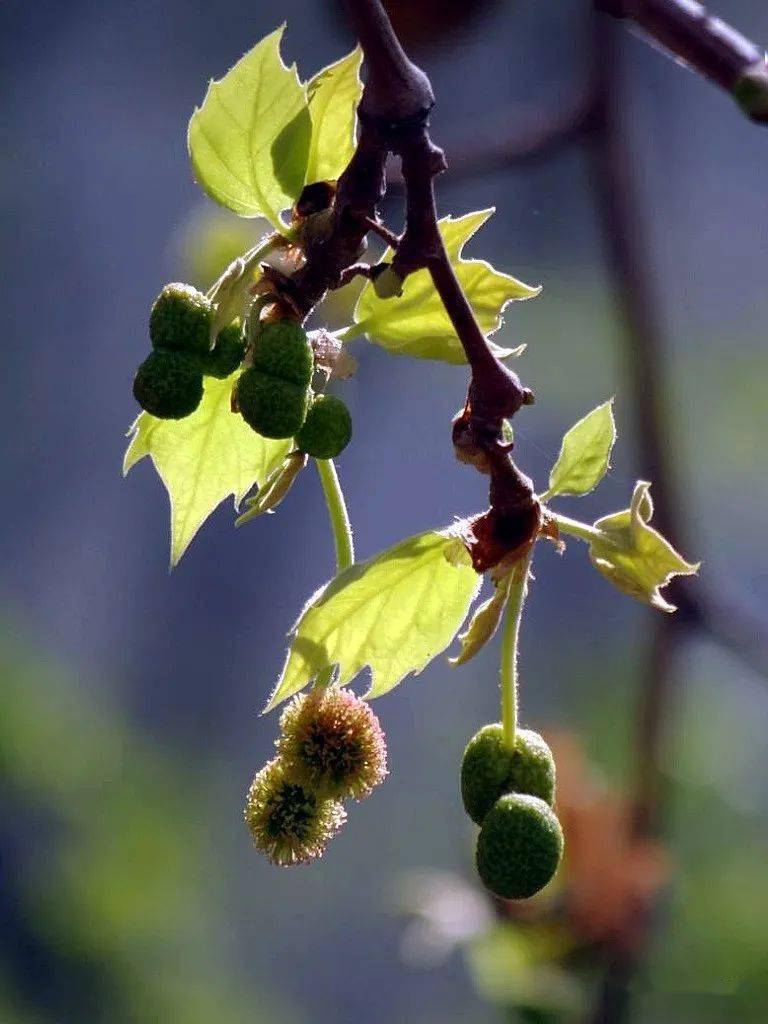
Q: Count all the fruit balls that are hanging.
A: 10